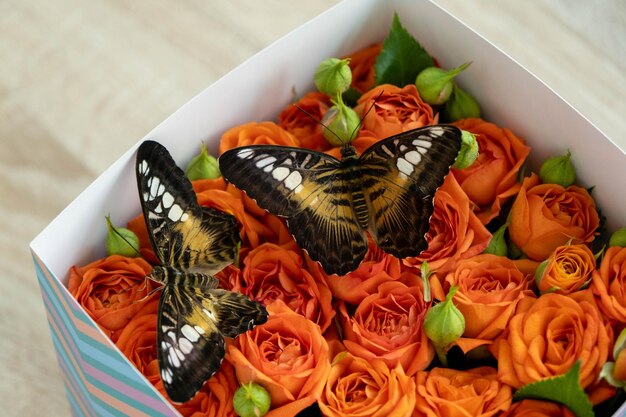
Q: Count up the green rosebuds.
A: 12